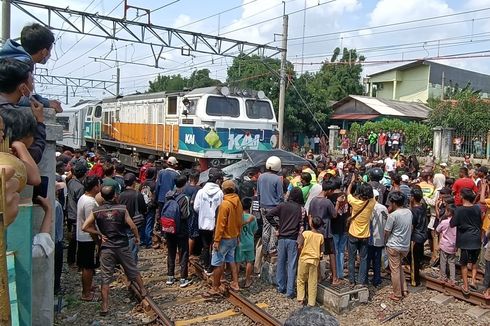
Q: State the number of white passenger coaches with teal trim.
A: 1